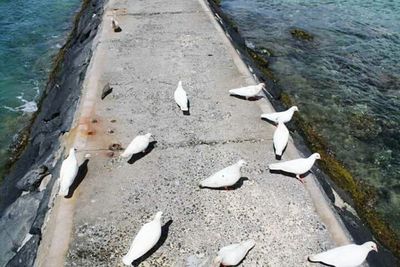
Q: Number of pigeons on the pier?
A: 13